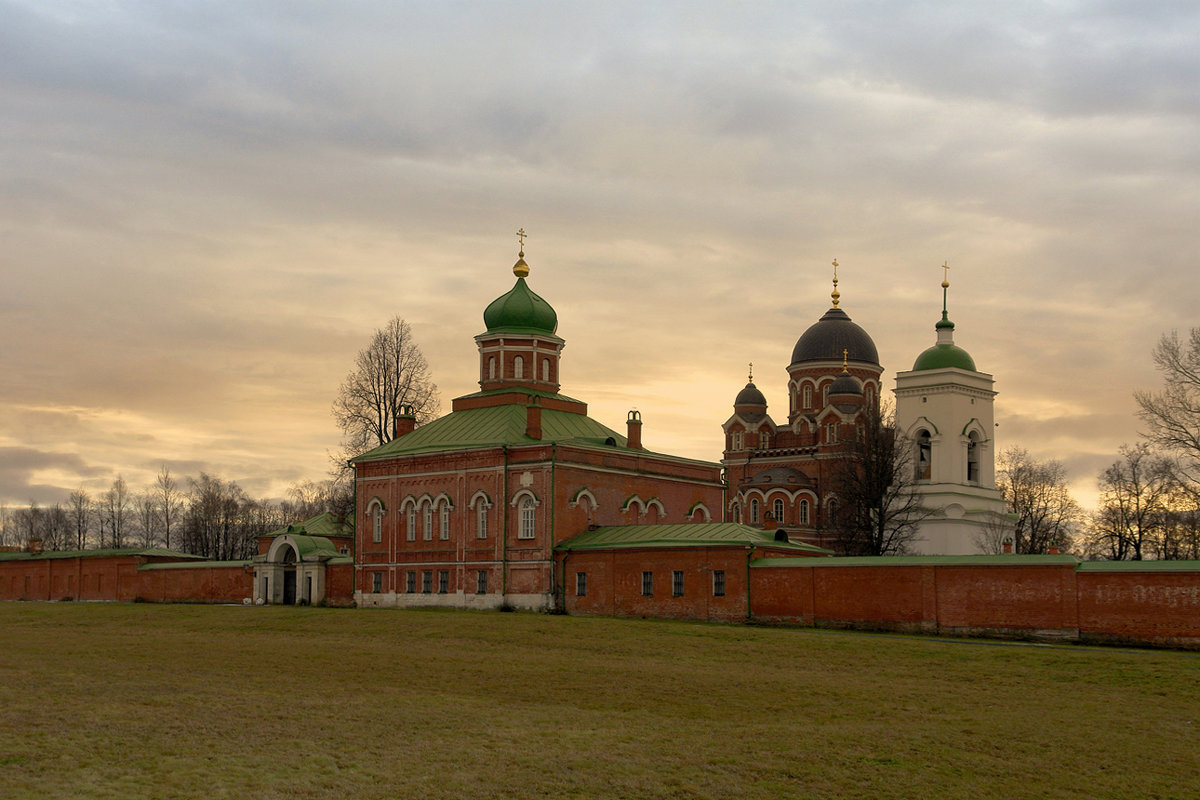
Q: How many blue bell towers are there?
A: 0